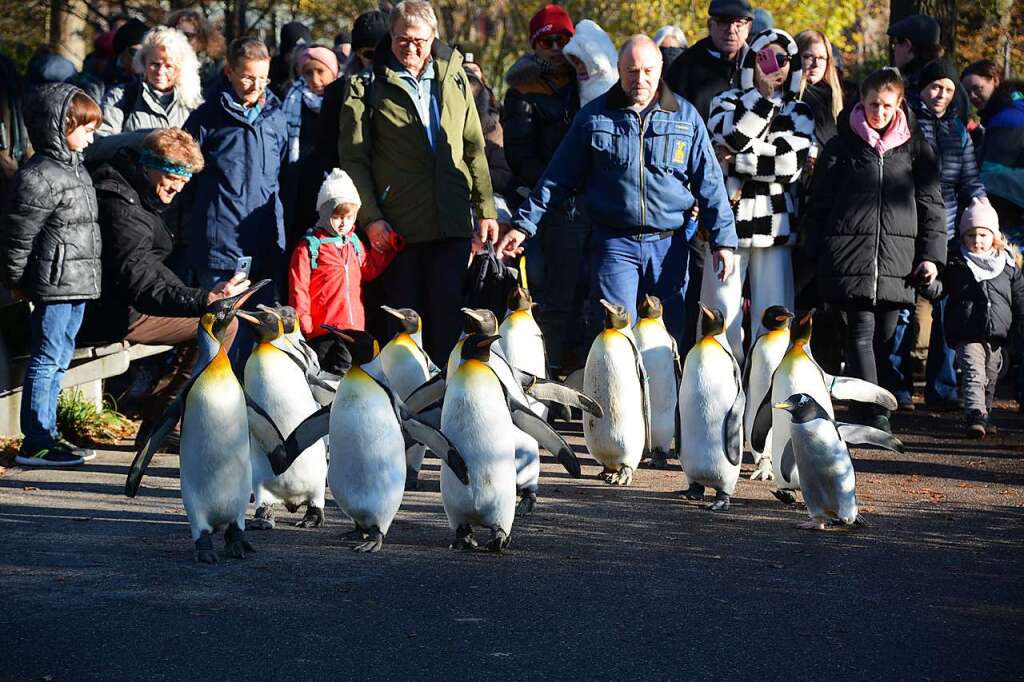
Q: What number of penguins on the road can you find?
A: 14